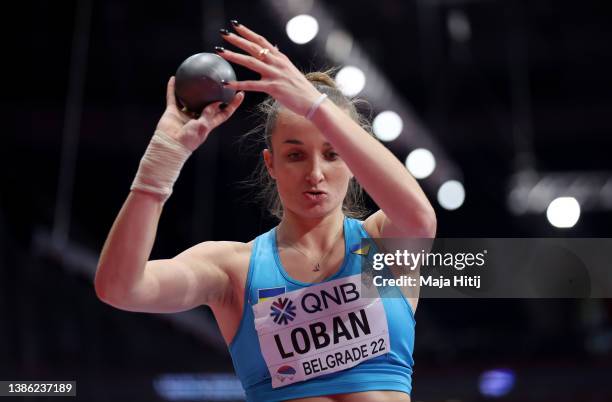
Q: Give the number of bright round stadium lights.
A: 6